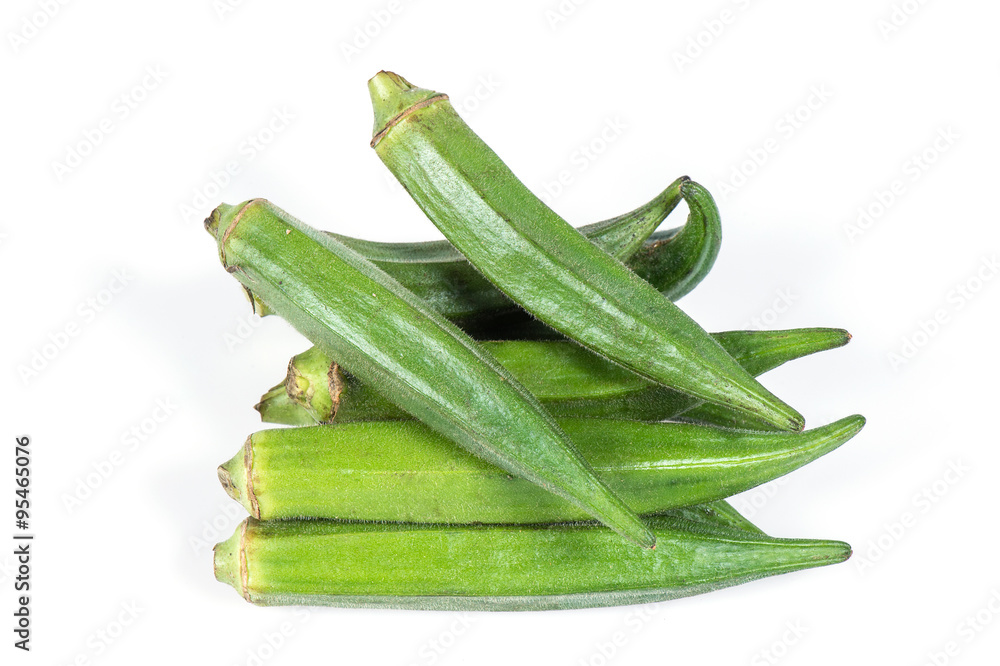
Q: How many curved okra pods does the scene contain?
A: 2